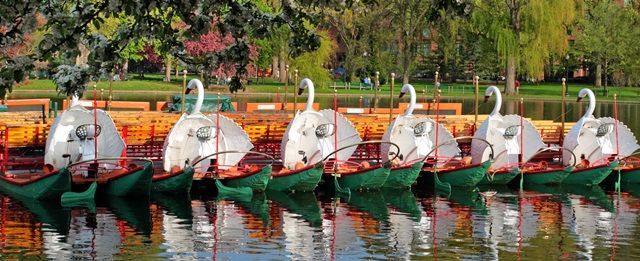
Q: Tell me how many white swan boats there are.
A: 6